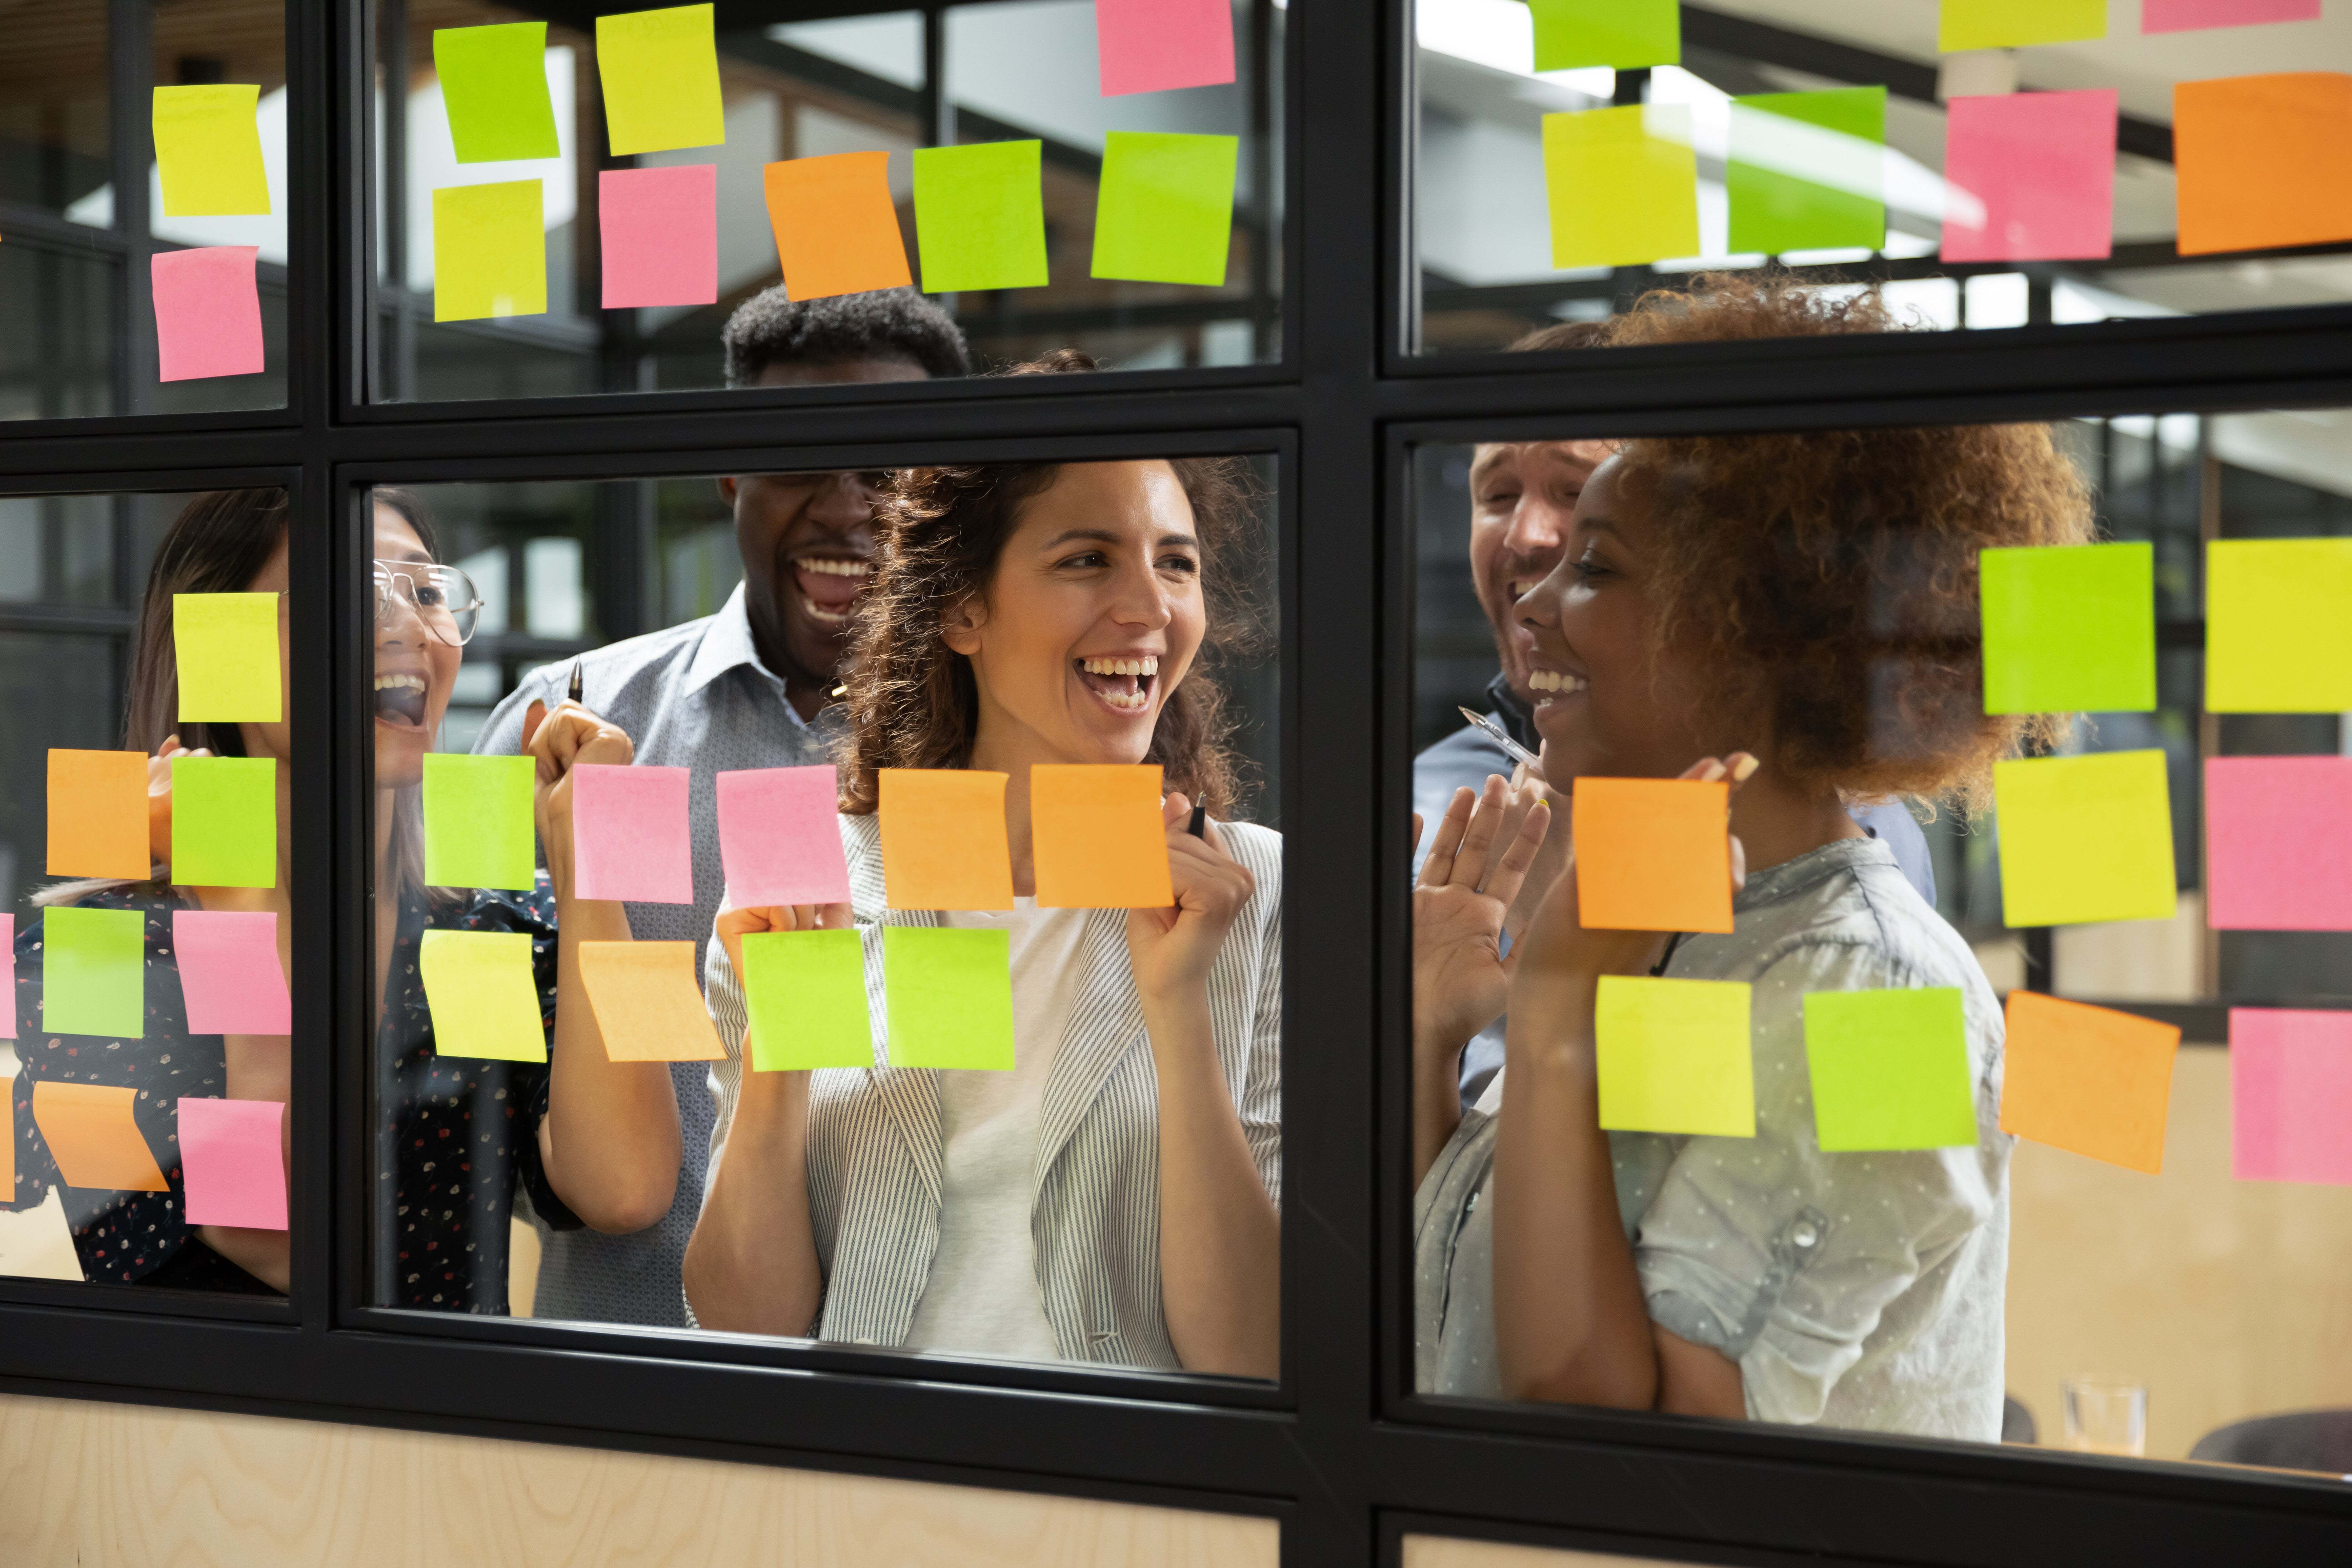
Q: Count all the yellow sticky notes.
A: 10